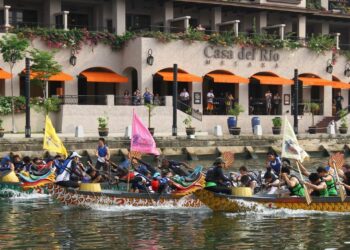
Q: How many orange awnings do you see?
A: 8